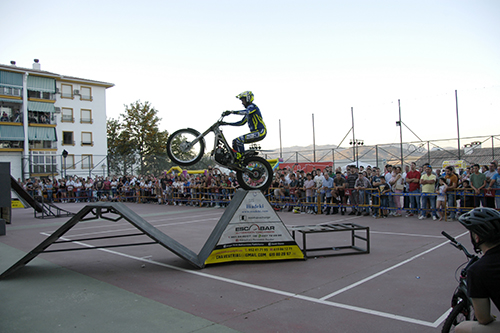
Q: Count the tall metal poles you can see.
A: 5